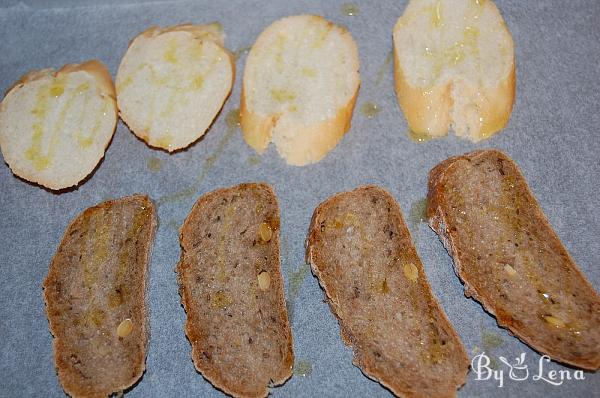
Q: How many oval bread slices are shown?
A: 4